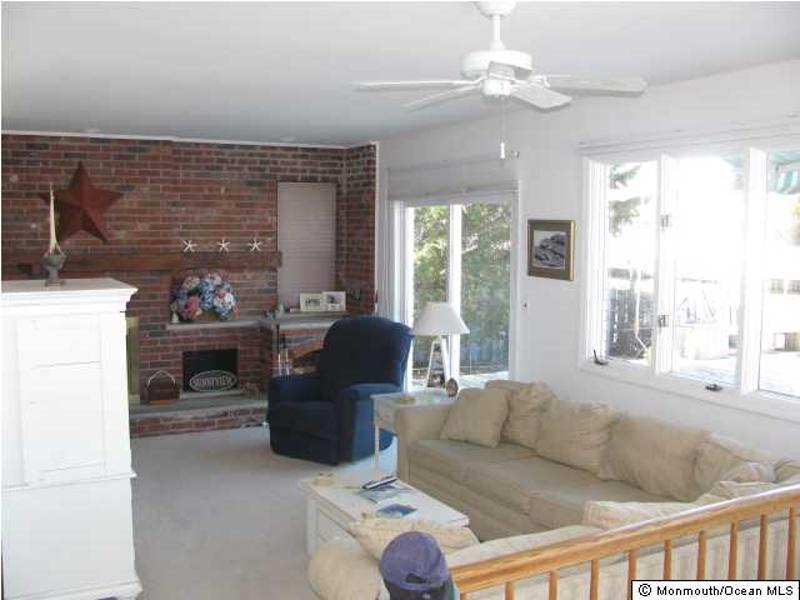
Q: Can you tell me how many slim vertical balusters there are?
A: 10